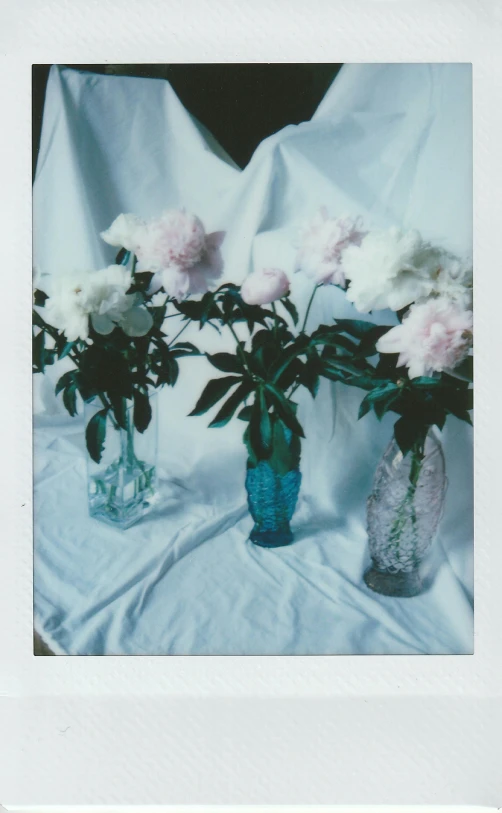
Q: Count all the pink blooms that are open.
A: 3